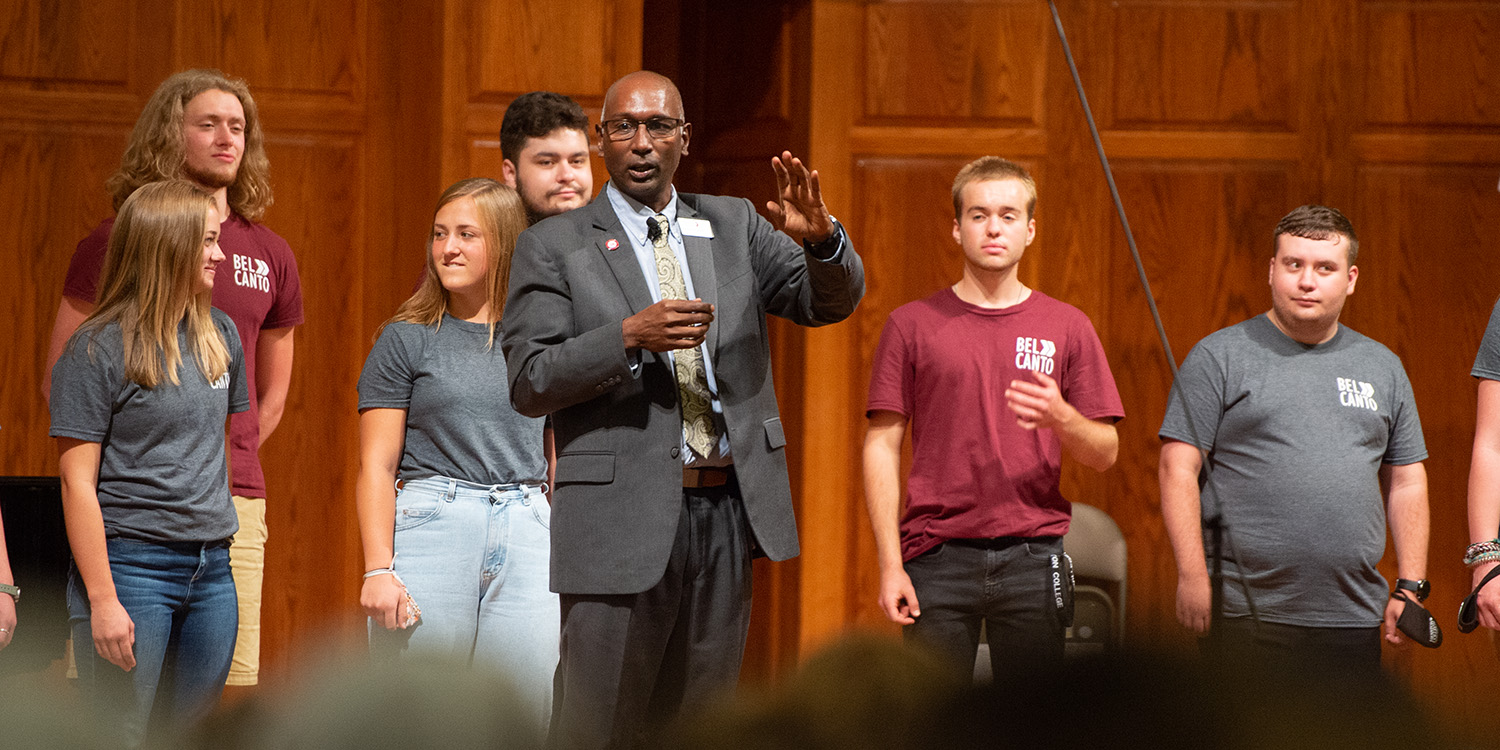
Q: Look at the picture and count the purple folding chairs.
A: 0